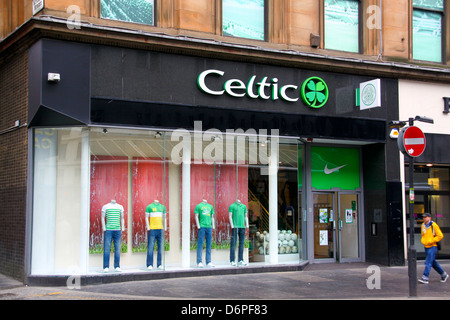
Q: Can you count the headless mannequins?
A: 4